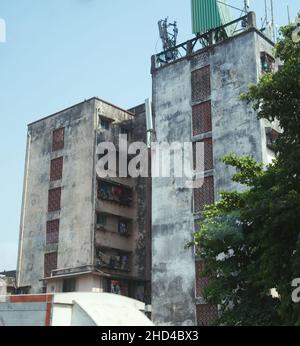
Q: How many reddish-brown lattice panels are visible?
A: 12